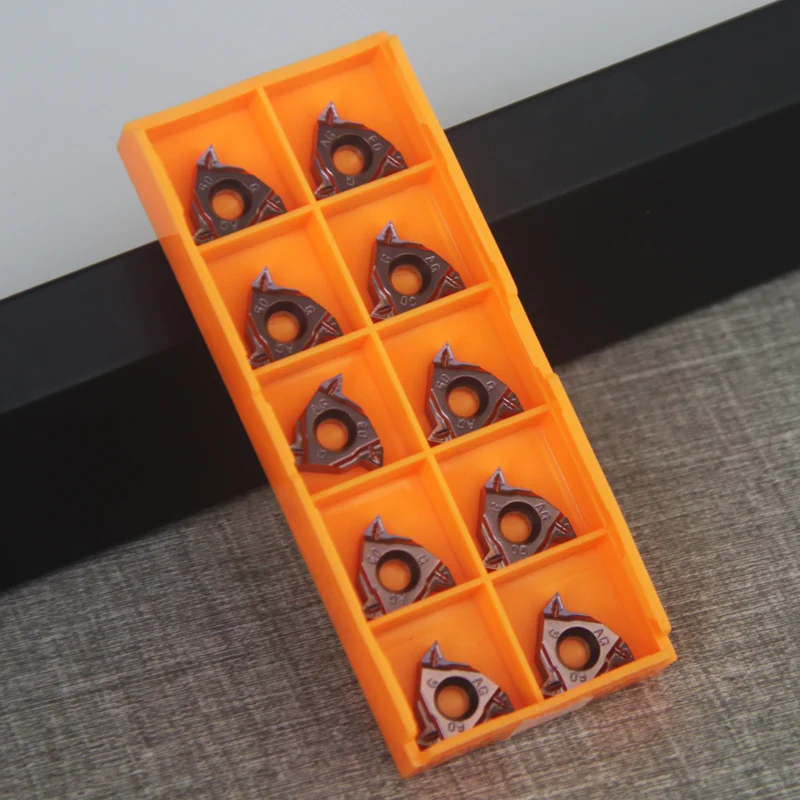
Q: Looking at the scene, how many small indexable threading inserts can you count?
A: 10